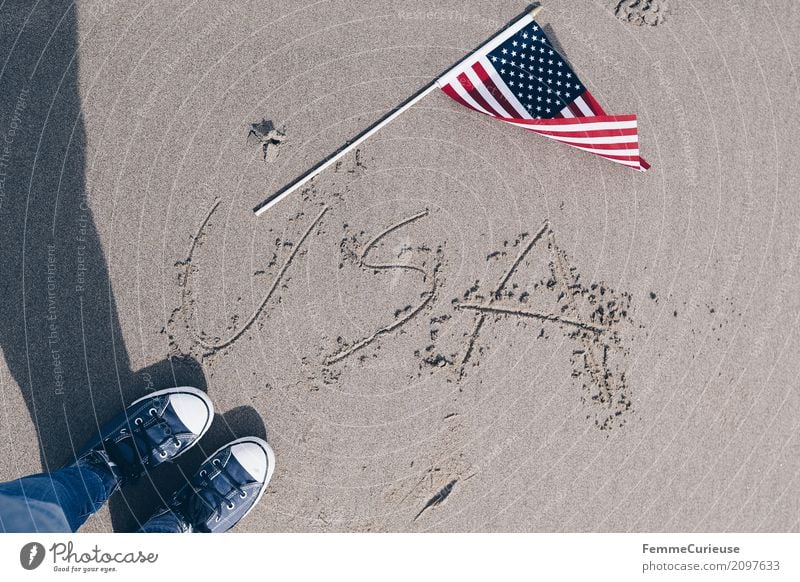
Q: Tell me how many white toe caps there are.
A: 2